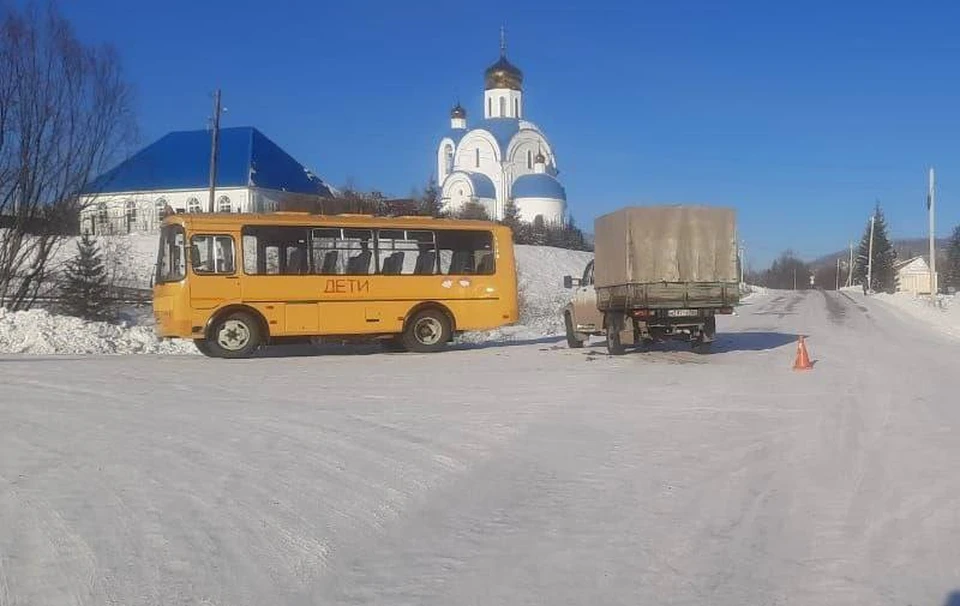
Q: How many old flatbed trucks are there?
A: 1